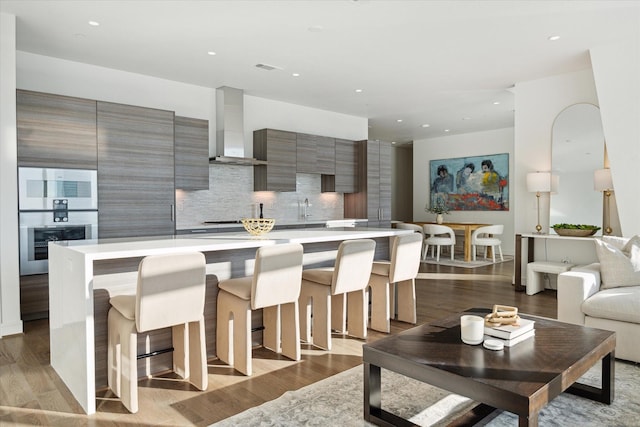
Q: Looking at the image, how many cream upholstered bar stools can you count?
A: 4